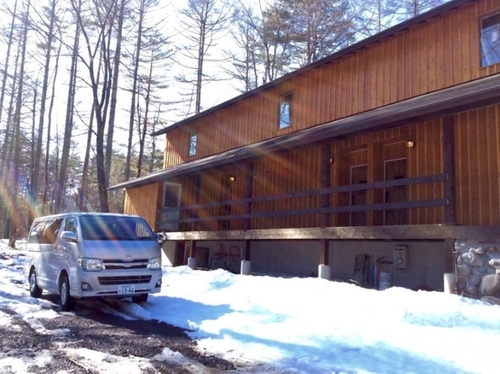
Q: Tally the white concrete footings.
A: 4